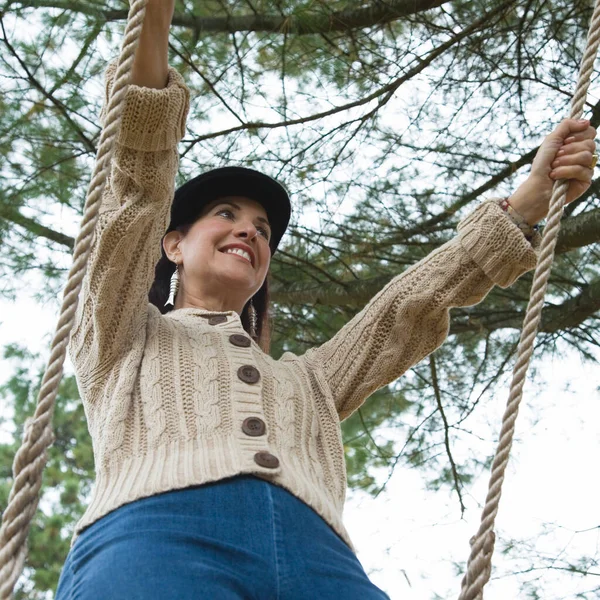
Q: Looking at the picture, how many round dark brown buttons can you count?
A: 5